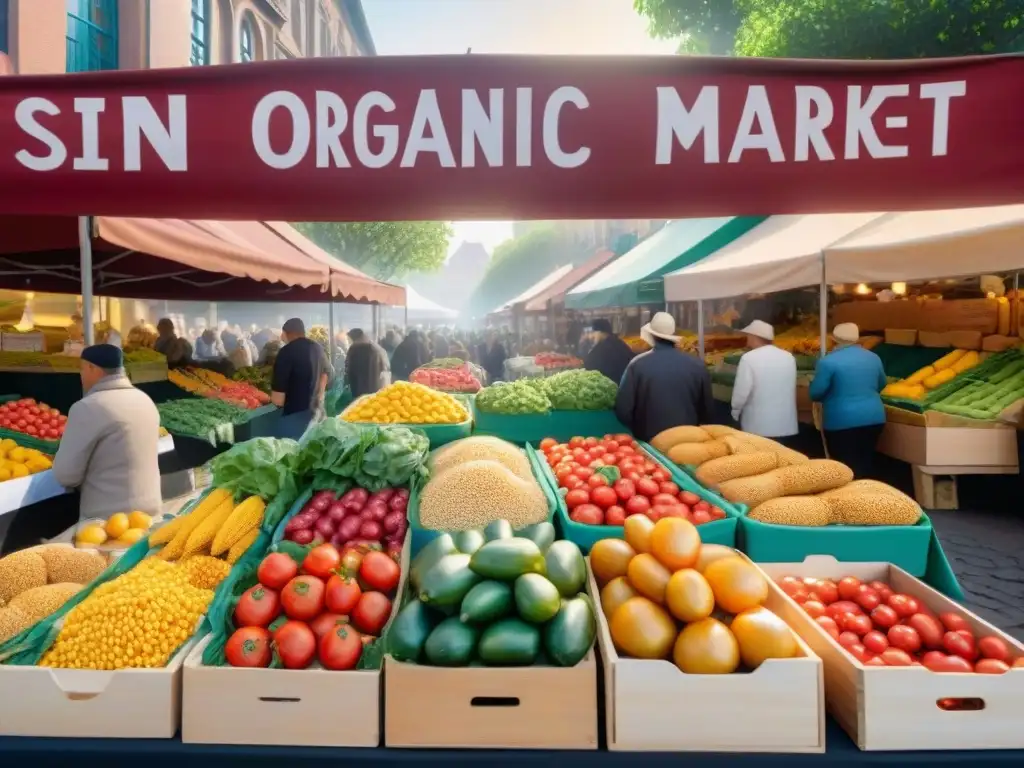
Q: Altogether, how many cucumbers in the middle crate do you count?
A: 13